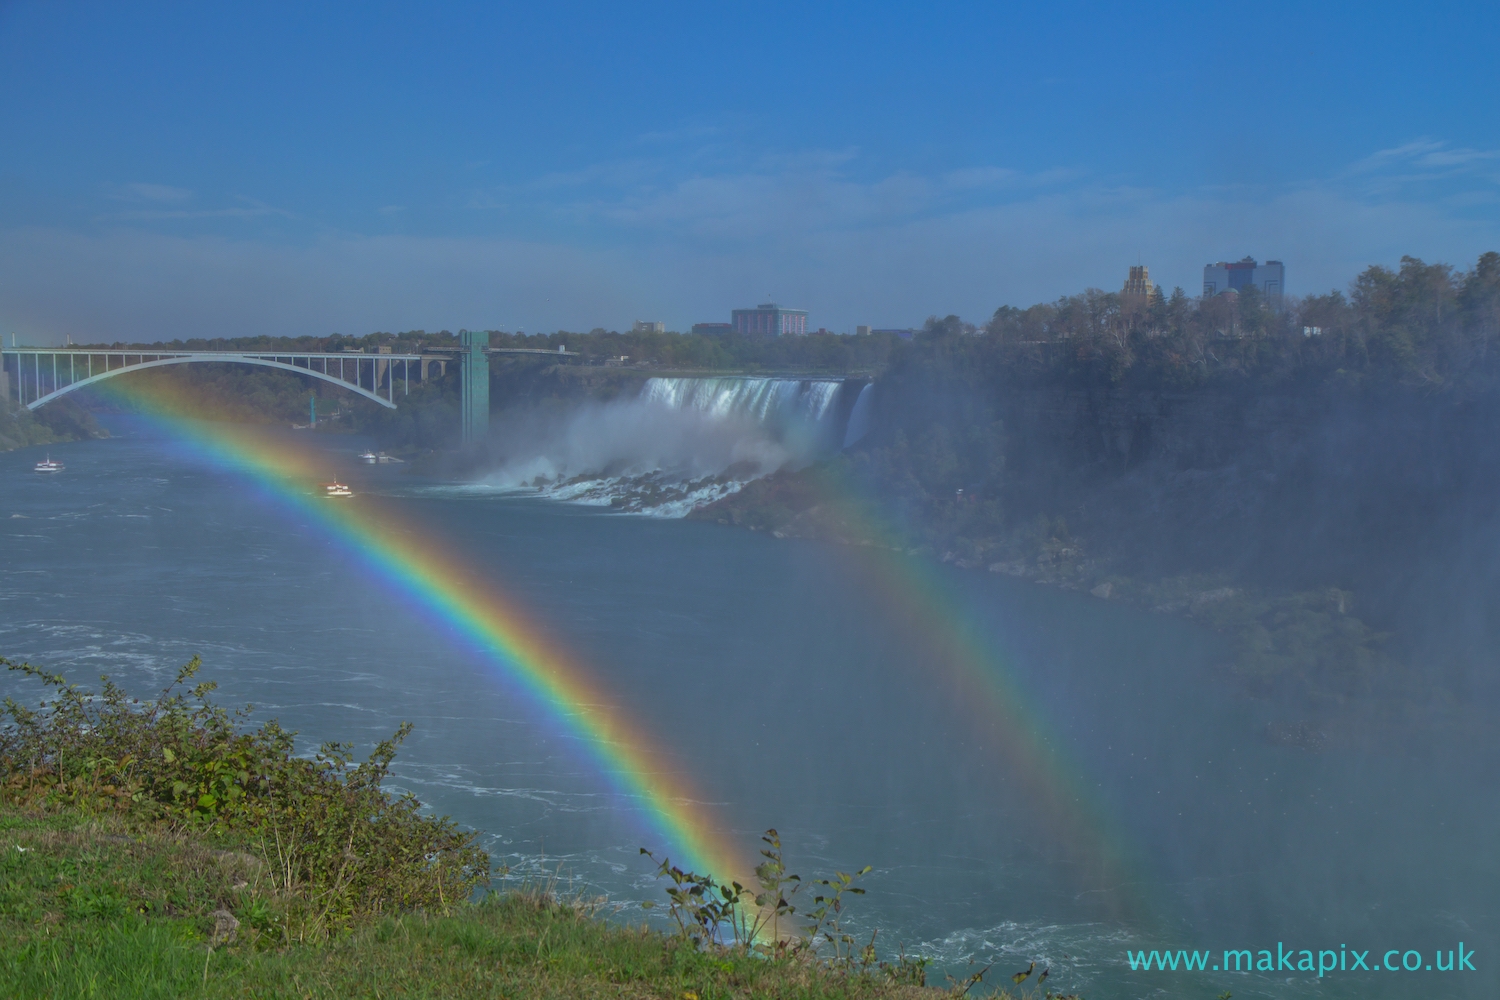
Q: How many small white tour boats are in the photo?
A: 3